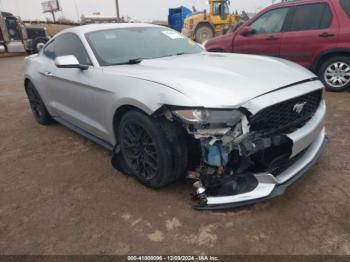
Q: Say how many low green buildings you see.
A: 0